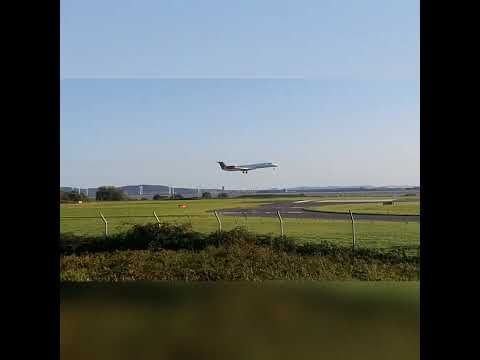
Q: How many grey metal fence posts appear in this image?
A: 5